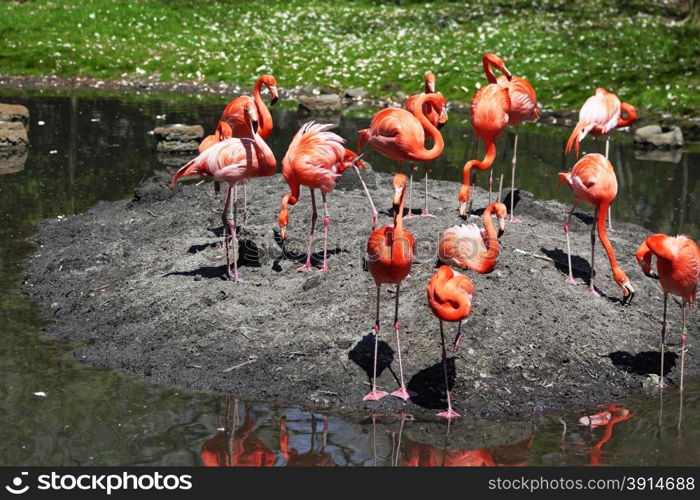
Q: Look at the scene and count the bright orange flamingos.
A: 14